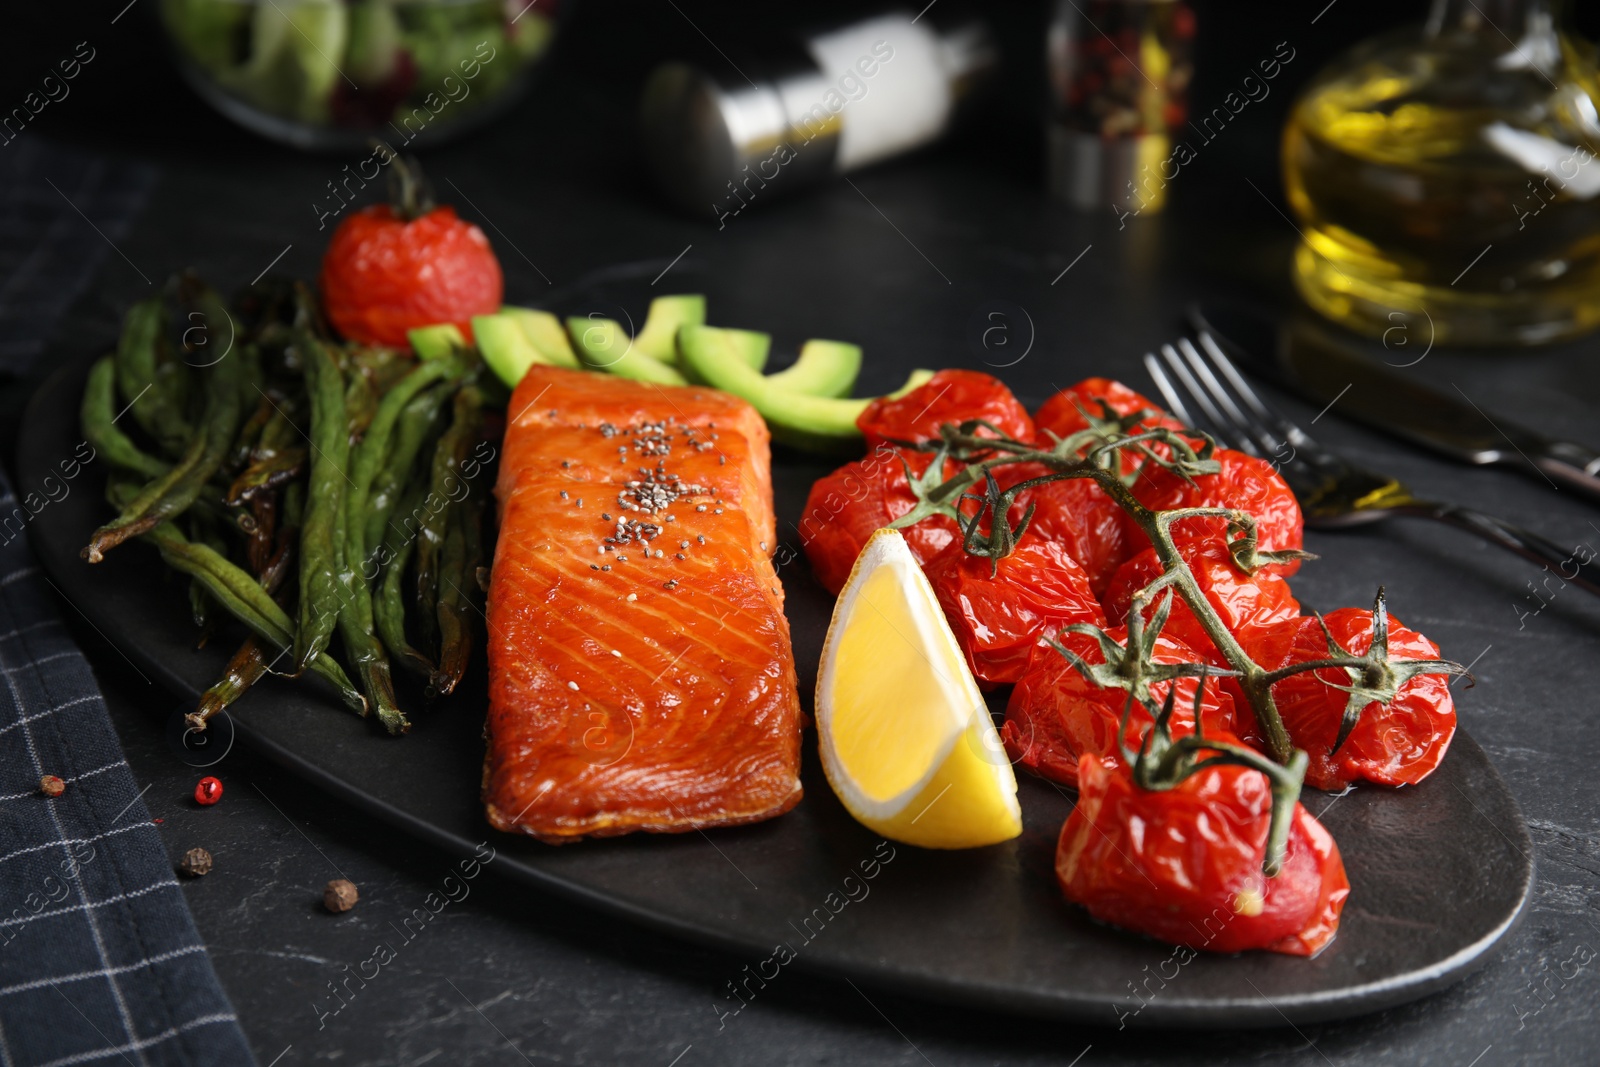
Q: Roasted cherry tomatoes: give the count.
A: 11